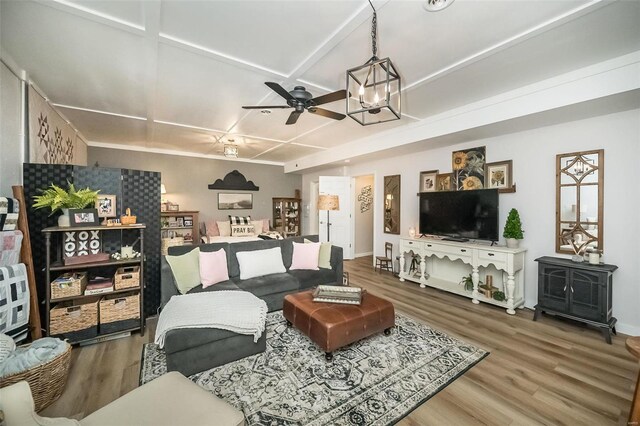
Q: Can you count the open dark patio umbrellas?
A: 0